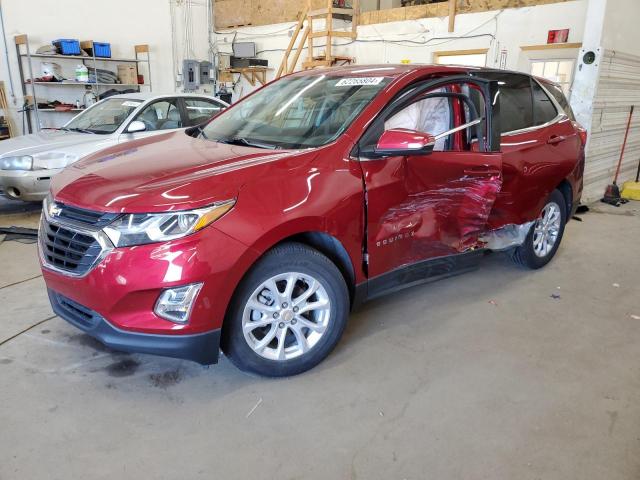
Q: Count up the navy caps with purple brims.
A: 0